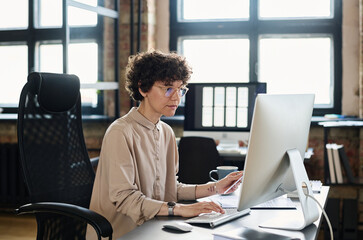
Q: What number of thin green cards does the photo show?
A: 0